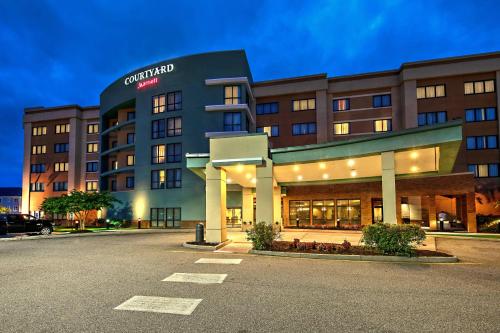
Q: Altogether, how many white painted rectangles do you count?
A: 3